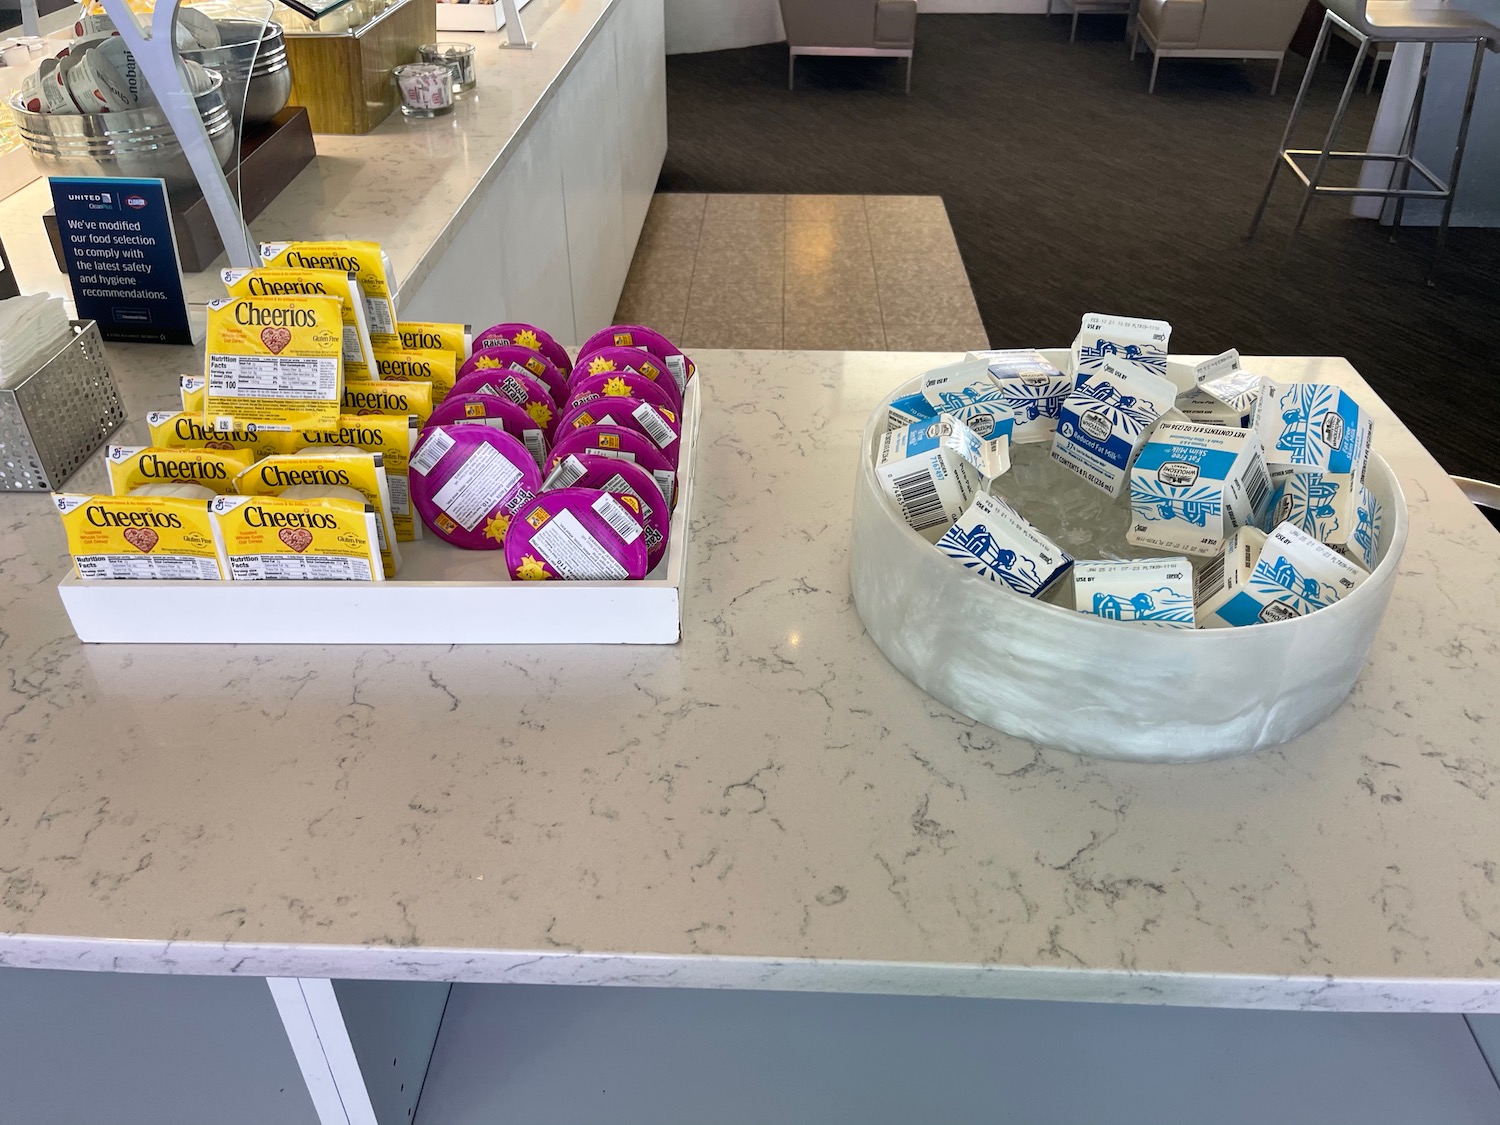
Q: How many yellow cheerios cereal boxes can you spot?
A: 13